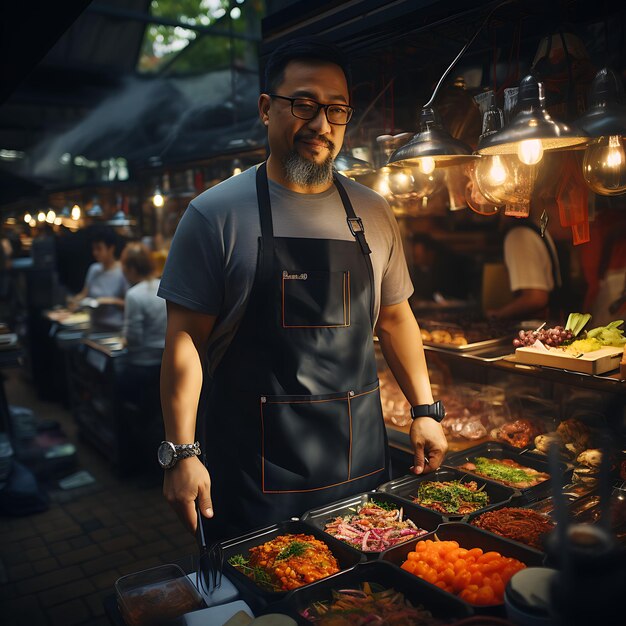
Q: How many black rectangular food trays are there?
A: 7